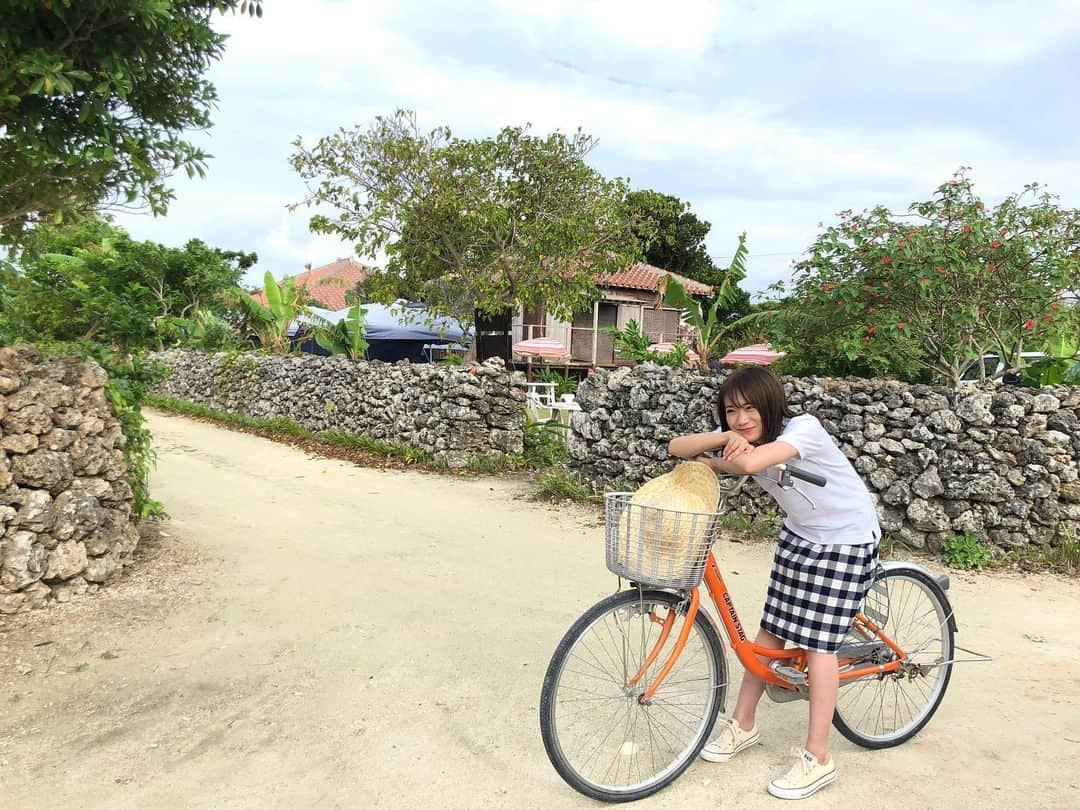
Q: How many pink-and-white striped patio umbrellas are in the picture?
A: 3